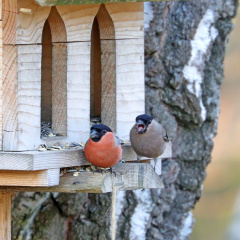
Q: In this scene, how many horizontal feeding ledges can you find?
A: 2